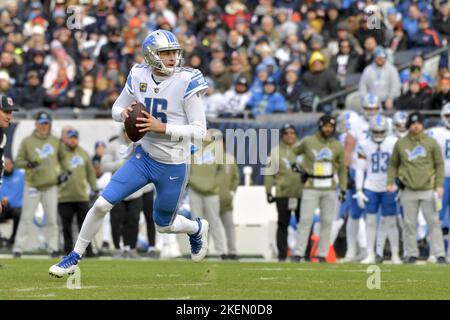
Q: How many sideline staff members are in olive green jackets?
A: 7